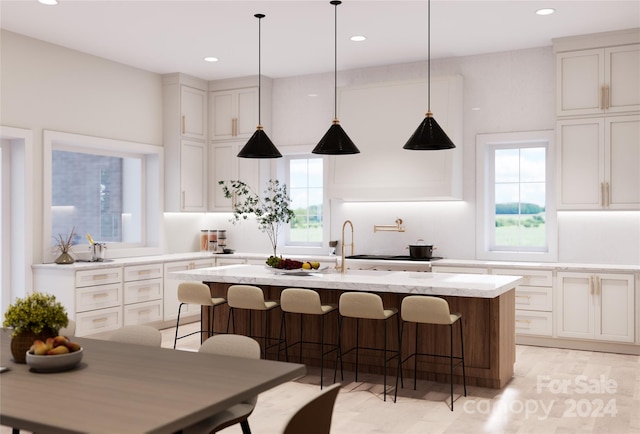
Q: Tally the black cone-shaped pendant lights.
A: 3